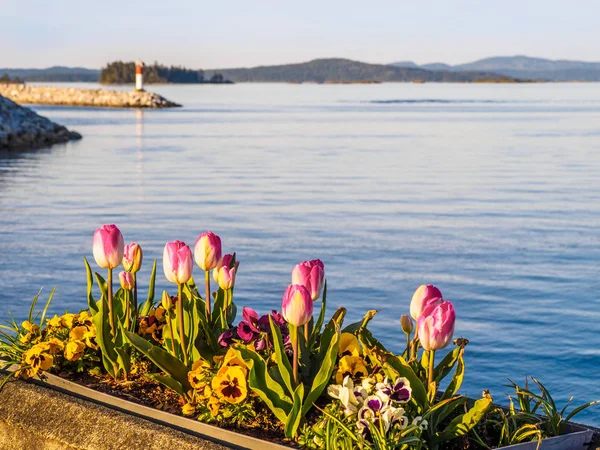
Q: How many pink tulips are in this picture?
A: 11